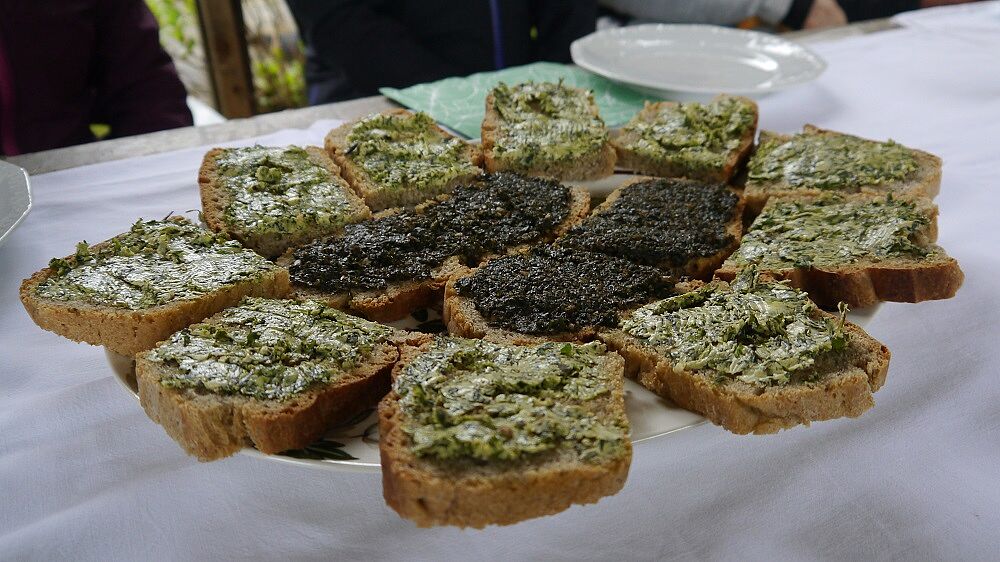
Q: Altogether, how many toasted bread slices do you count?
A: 14